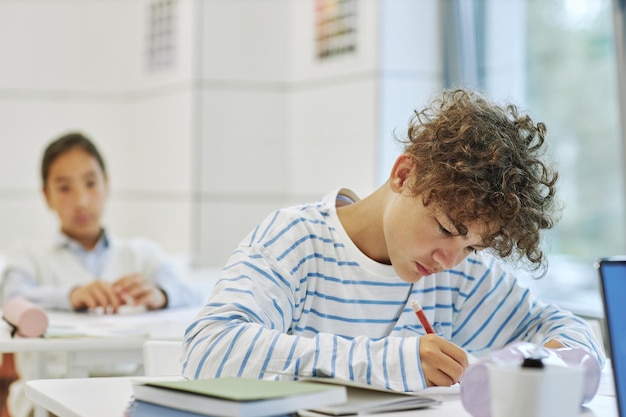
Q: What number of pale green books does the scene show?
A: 1